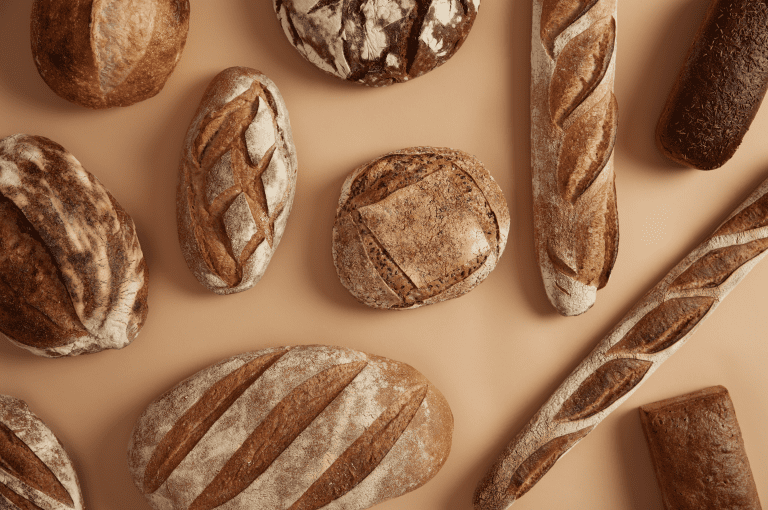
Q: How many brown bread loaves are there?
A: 11